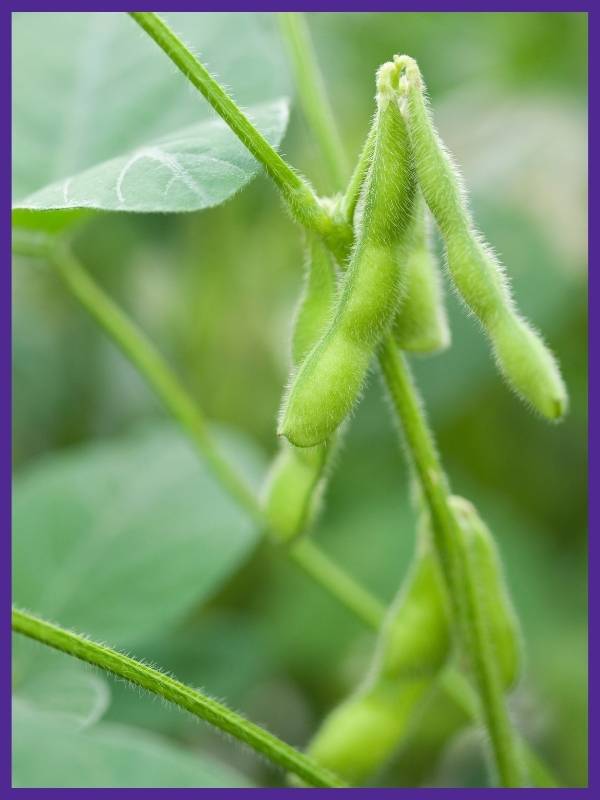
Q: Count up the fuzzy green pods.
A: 6